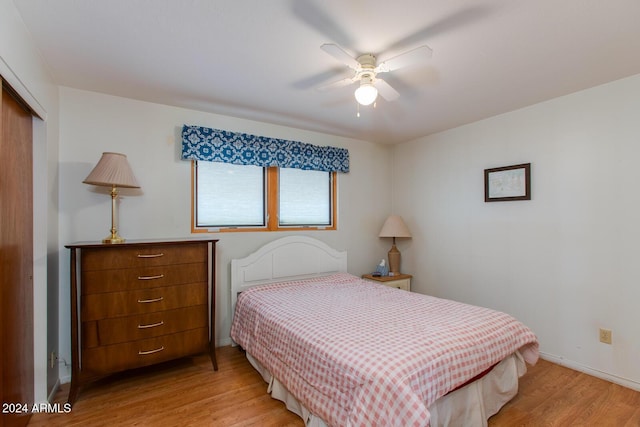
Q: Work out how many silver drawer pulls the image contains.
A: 5